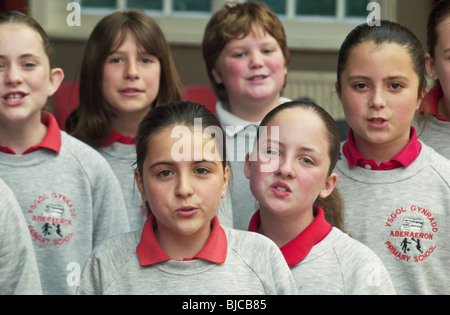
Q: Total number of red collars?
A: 6